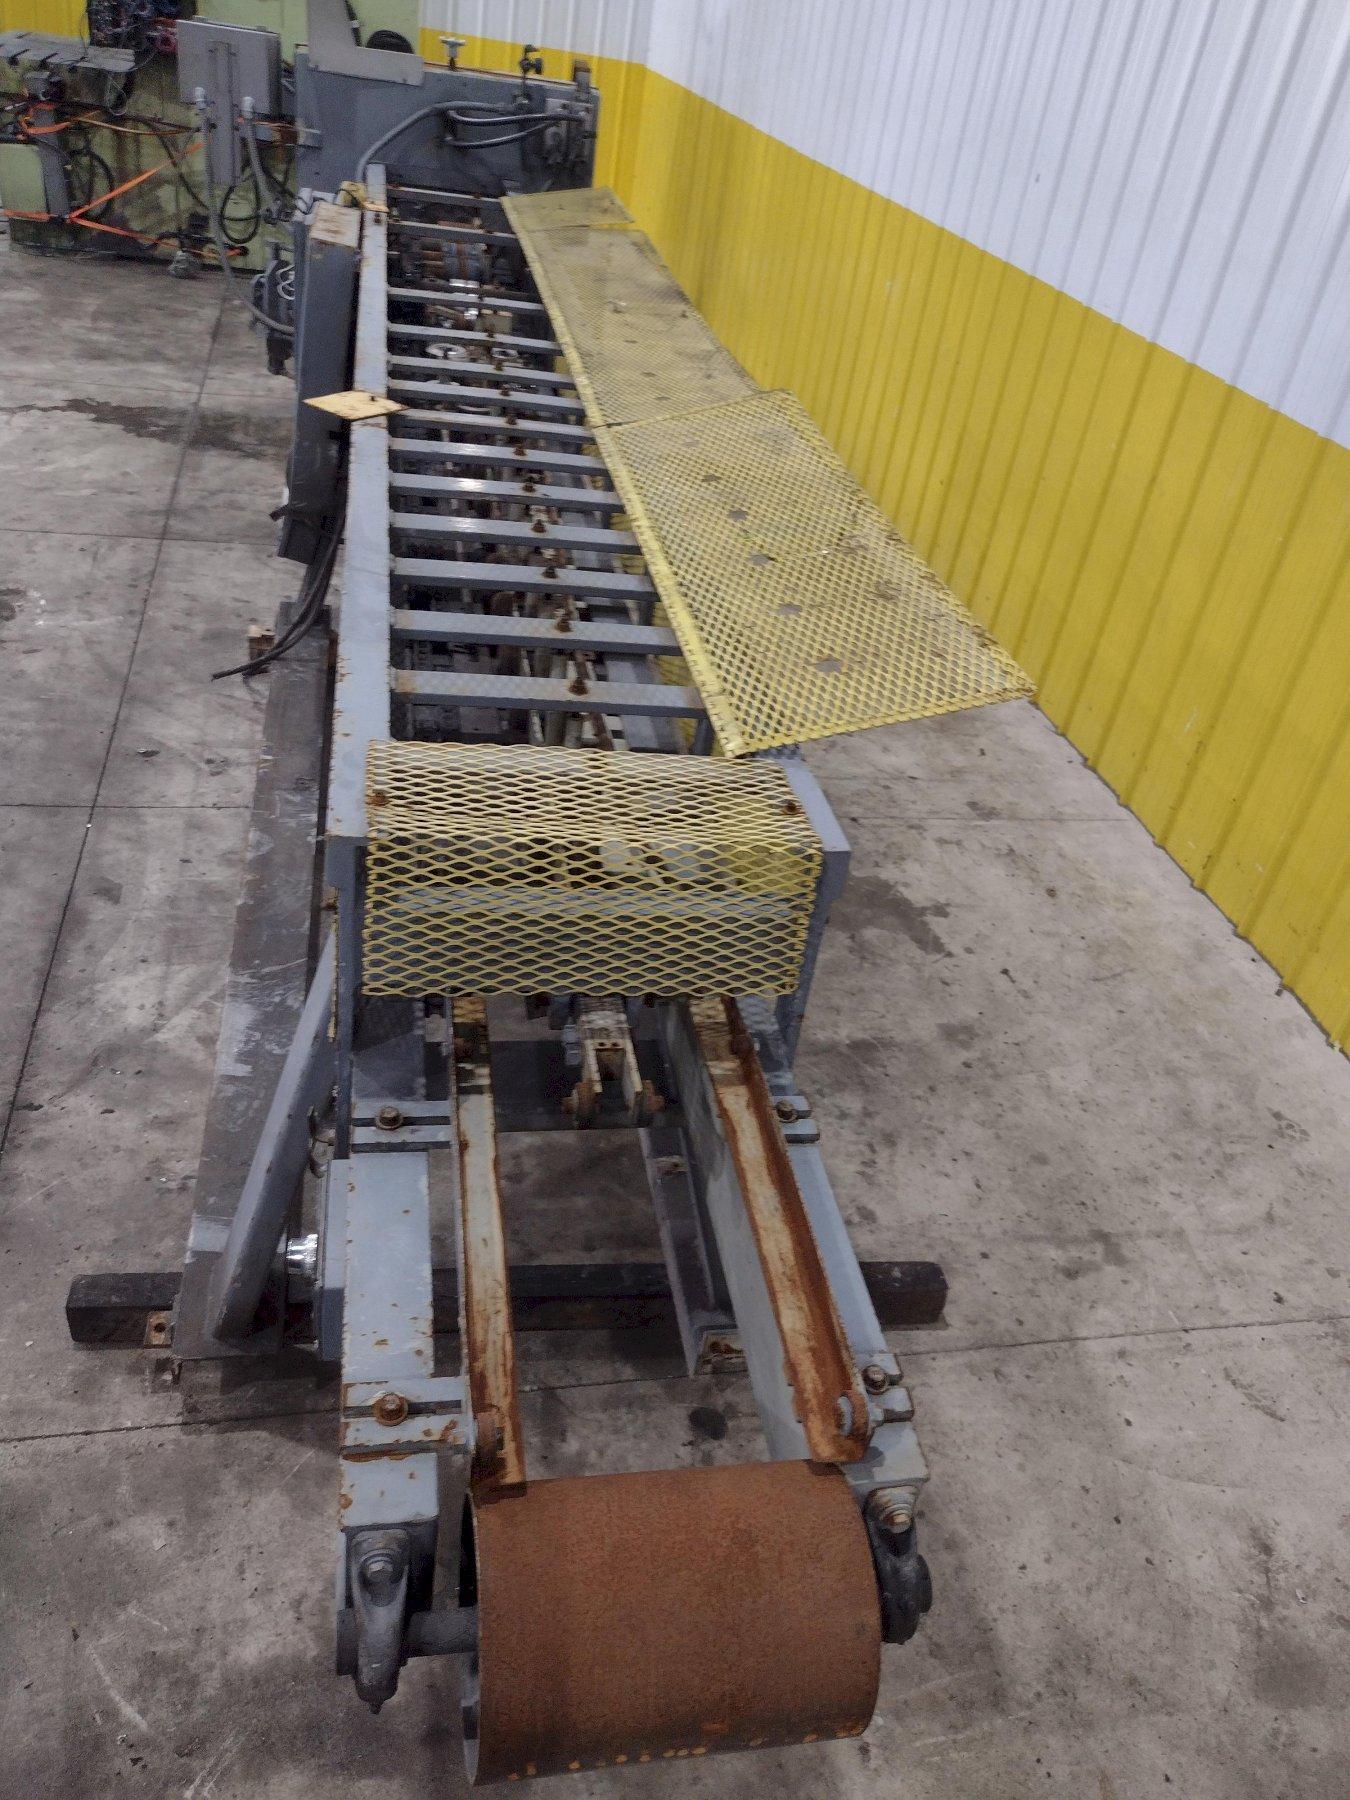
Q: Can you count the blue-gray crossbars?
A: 13